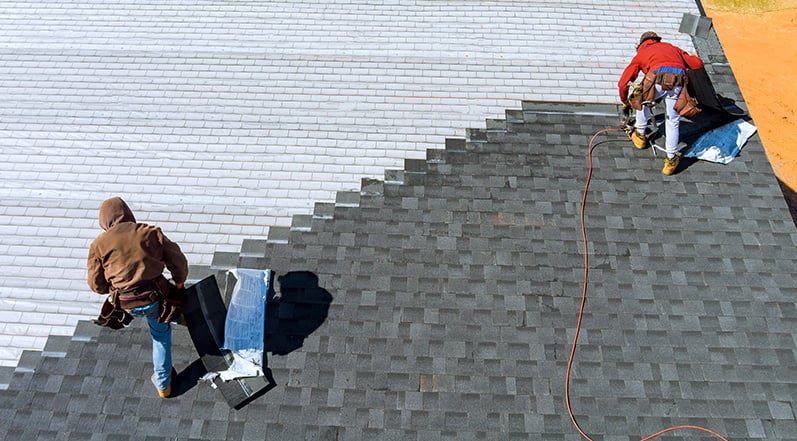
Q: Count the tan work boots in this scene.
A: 3